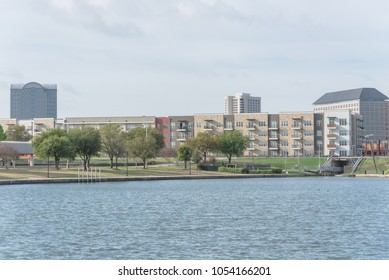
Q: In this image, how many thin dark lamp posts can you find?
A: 3